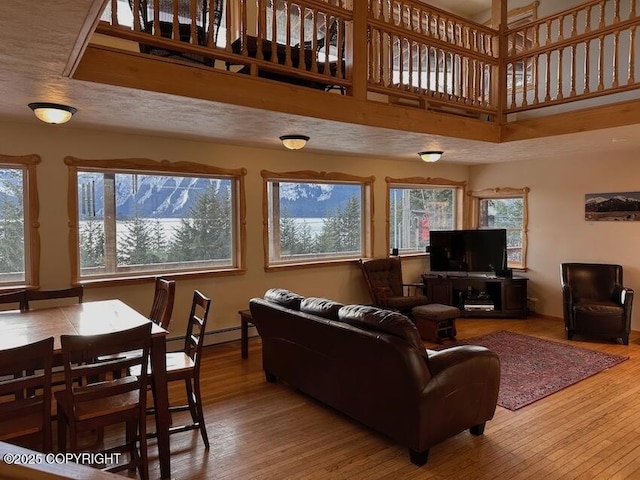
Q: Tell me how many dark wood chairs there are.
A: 6